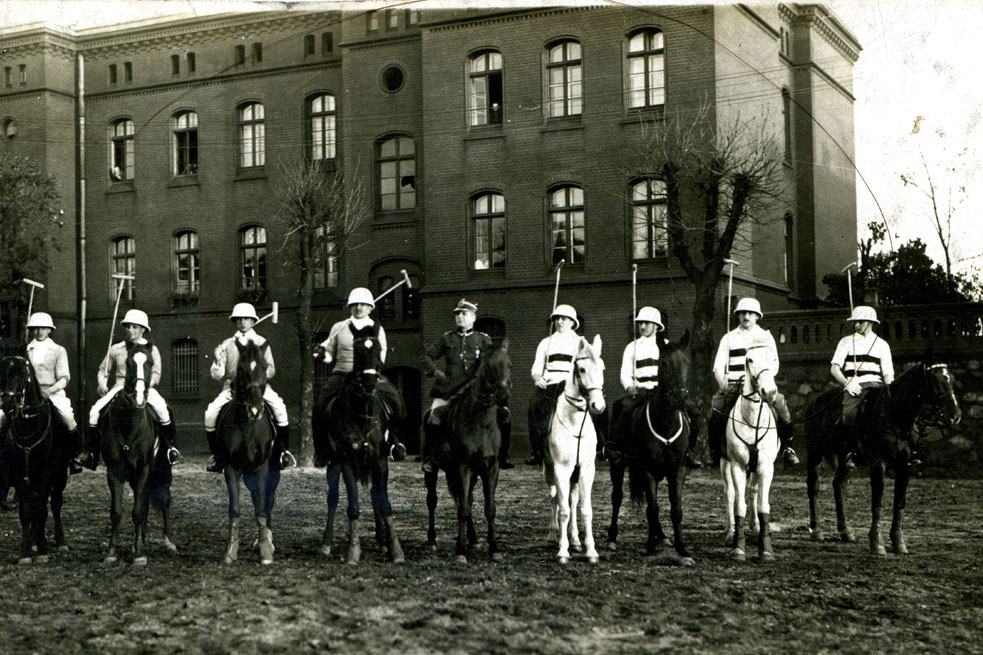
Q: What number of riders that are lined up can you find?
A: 9